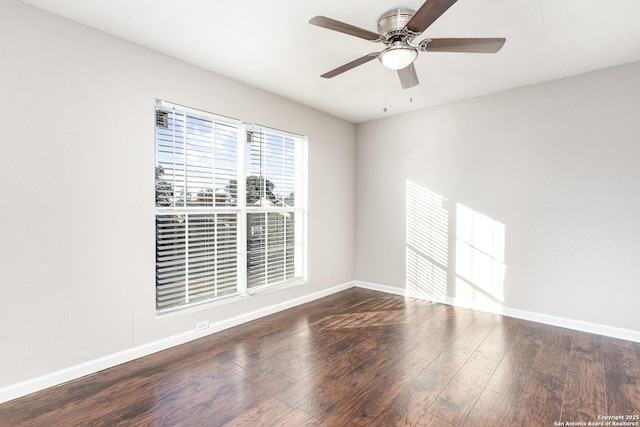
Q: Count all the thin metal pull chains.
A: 2